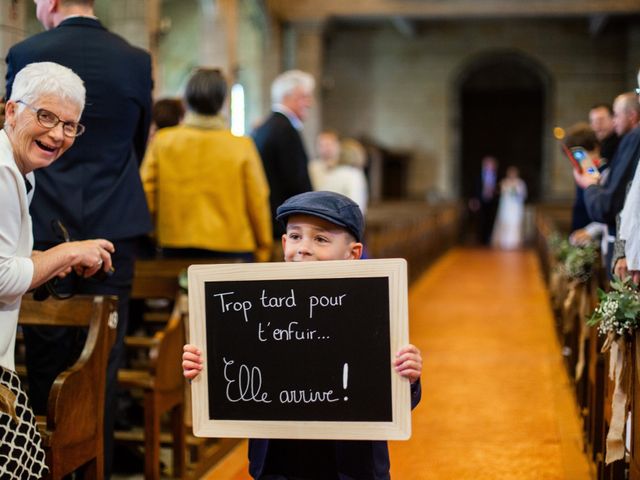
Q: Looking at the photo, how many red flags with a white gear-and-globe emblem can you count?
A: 0